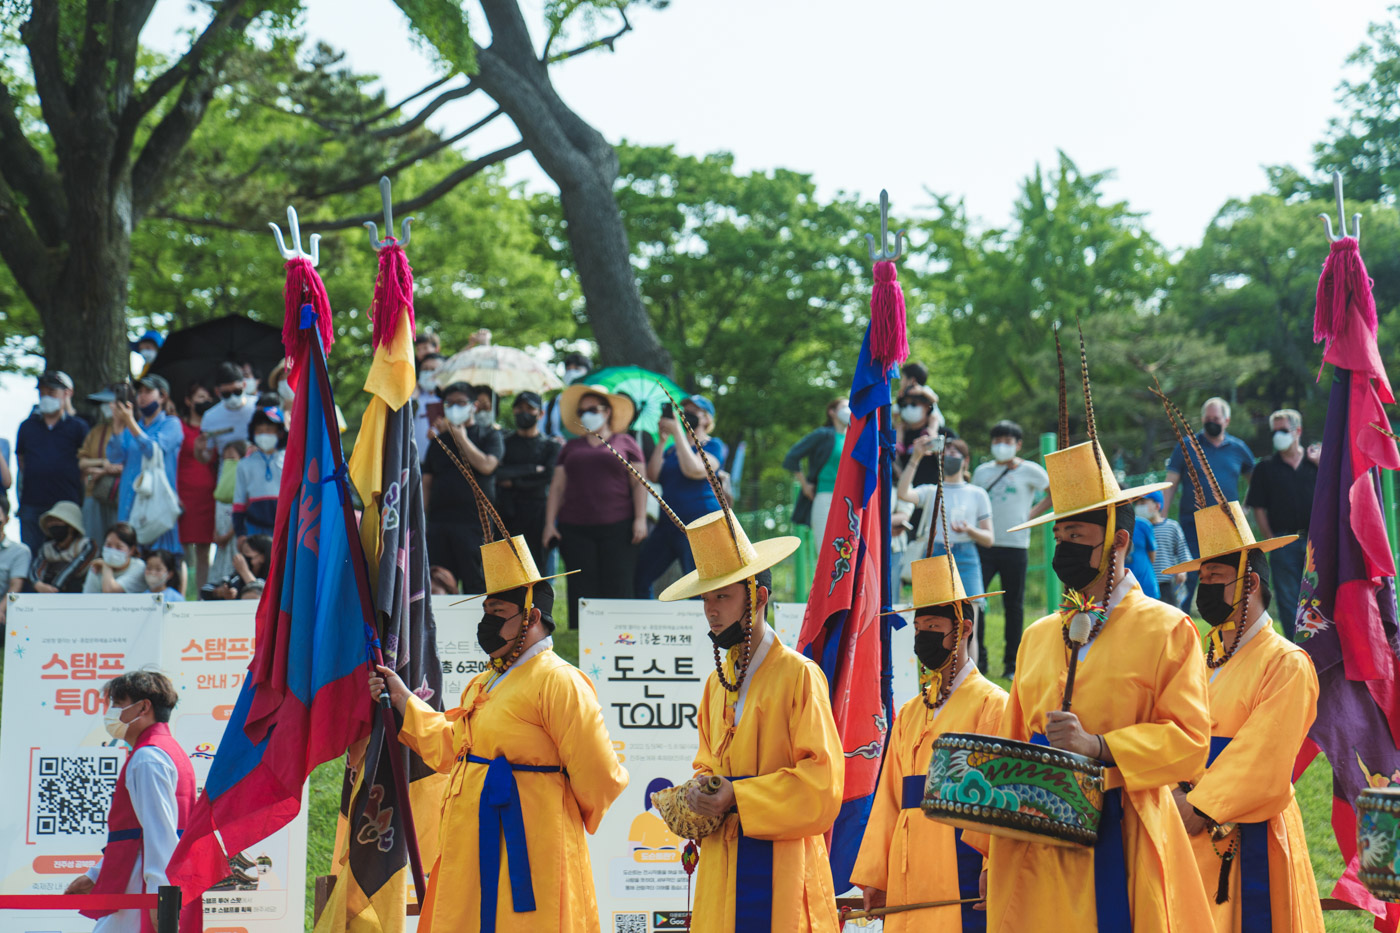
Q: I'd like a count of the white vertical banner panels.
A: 5